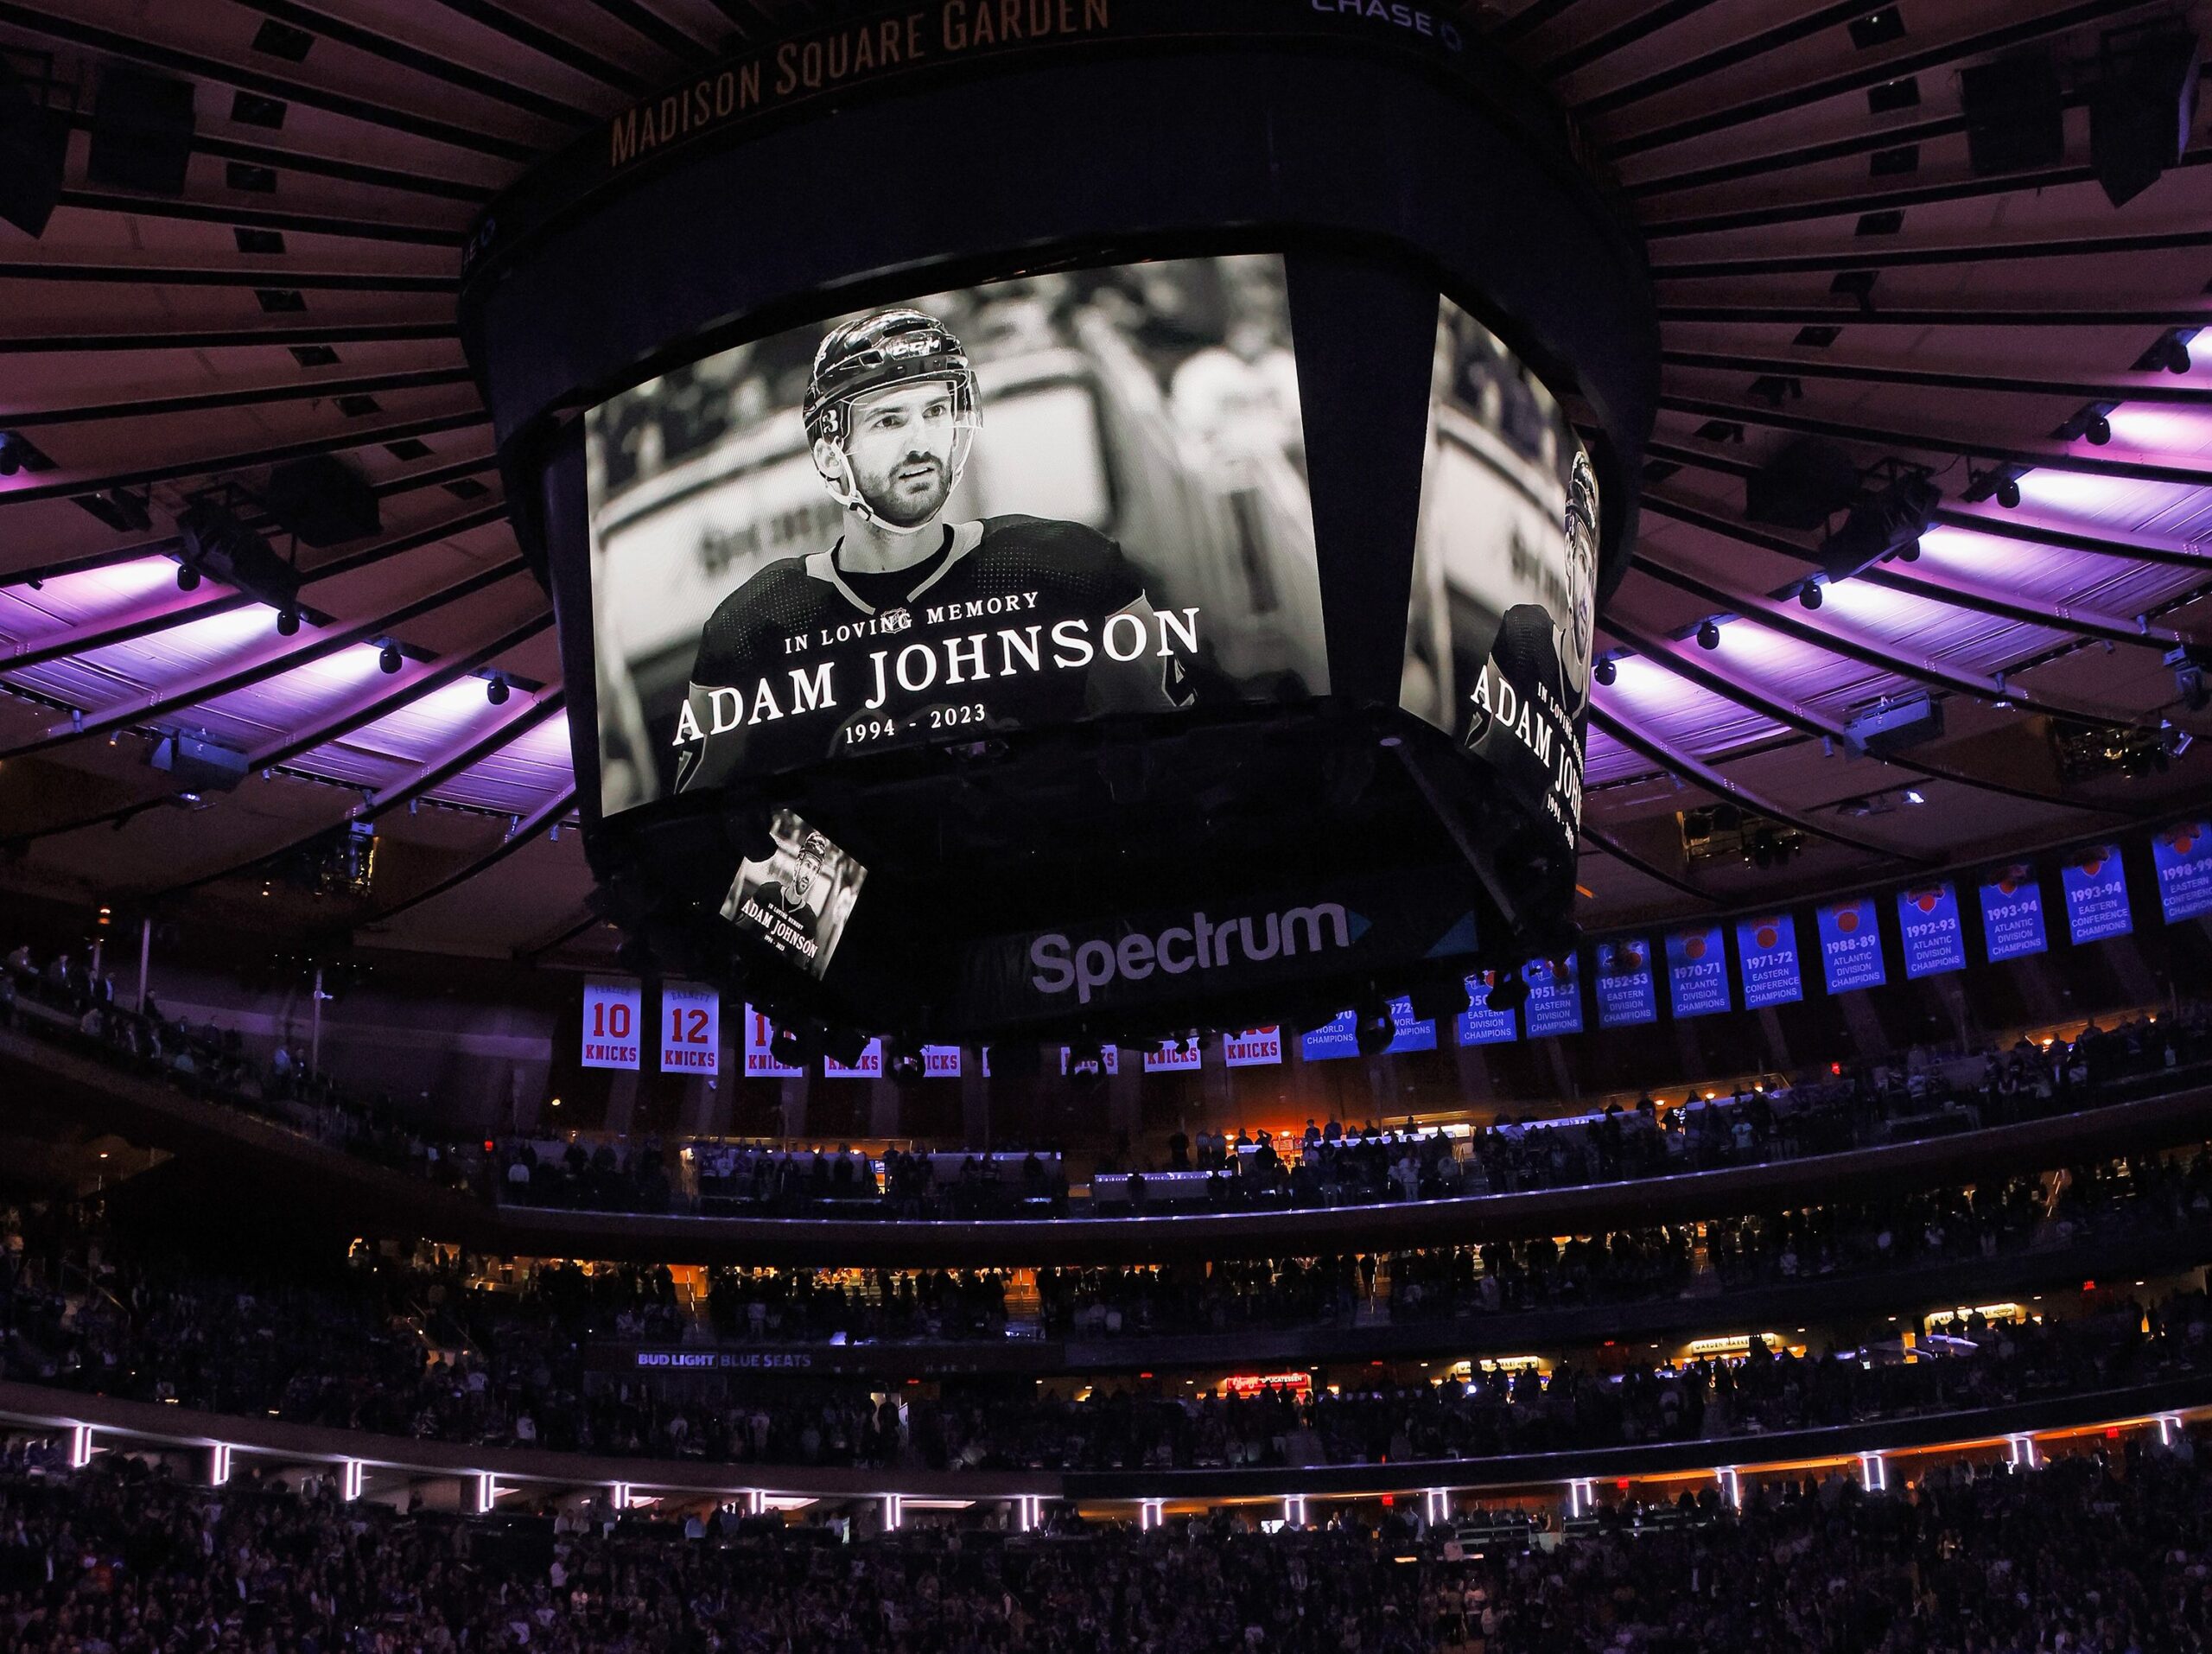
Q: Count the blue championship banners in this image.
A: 12